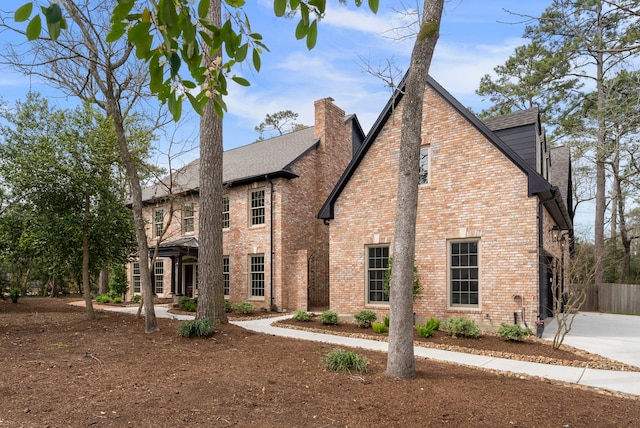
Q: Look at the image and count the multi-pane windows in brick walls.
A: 11